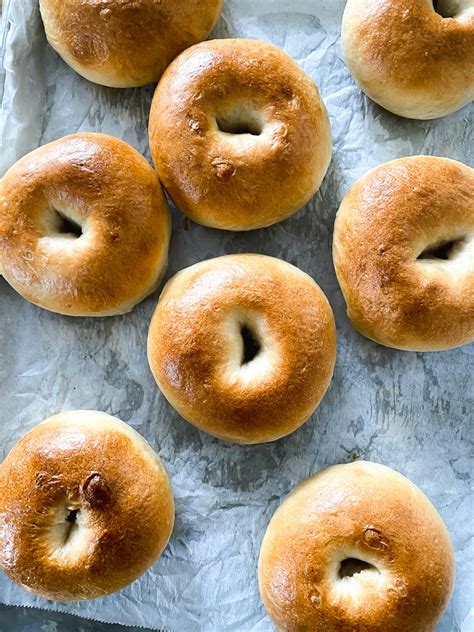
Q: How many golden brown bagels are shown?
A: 8